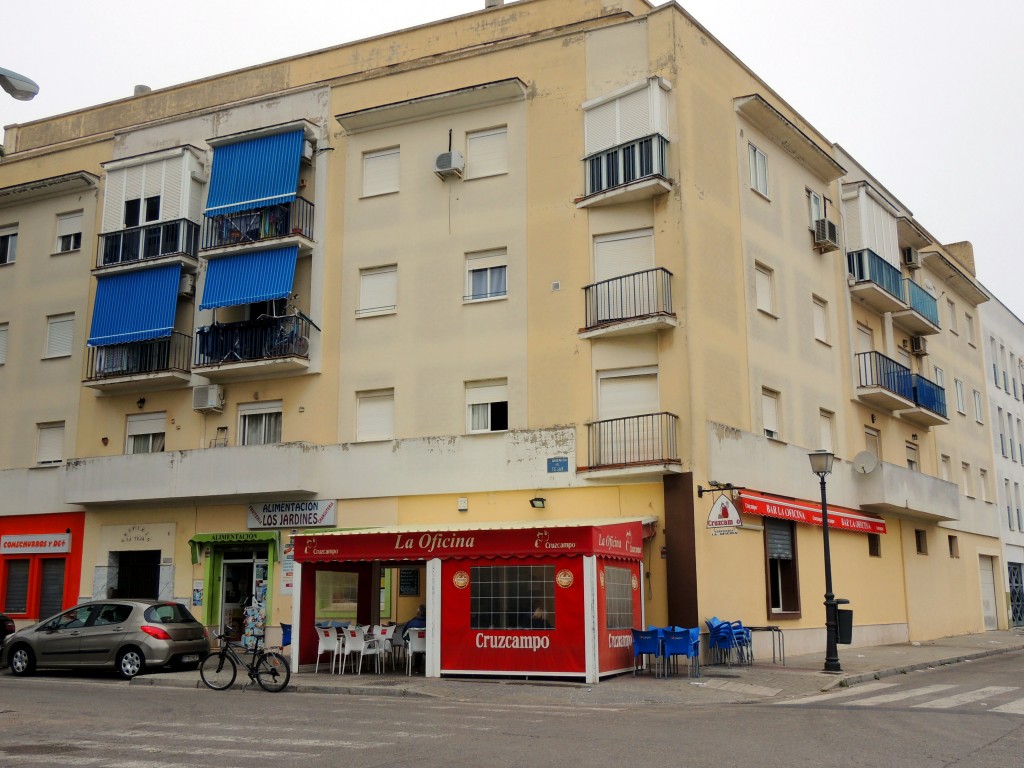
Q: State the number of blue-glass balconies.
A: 4